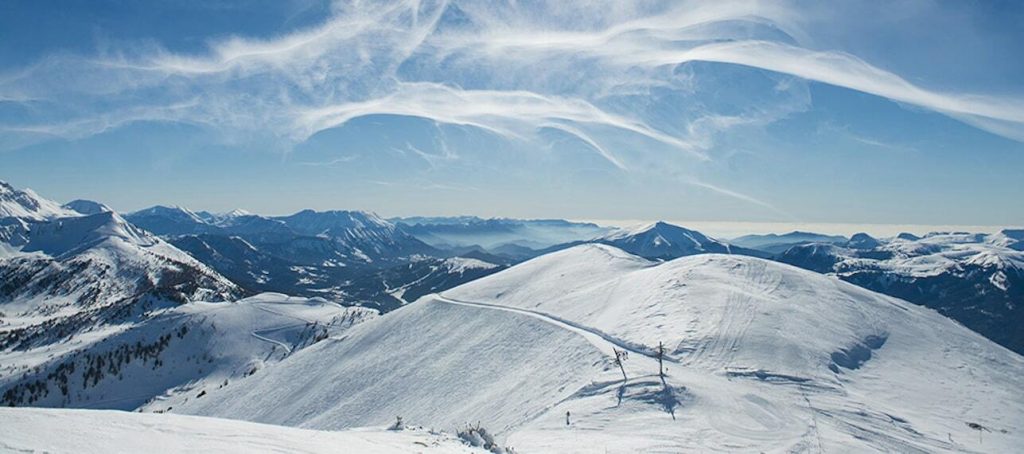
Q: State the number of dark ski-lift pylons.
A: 2